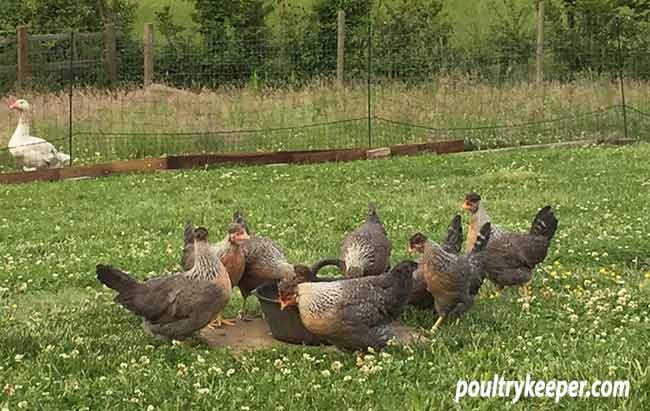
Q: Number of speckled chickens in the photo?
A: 8